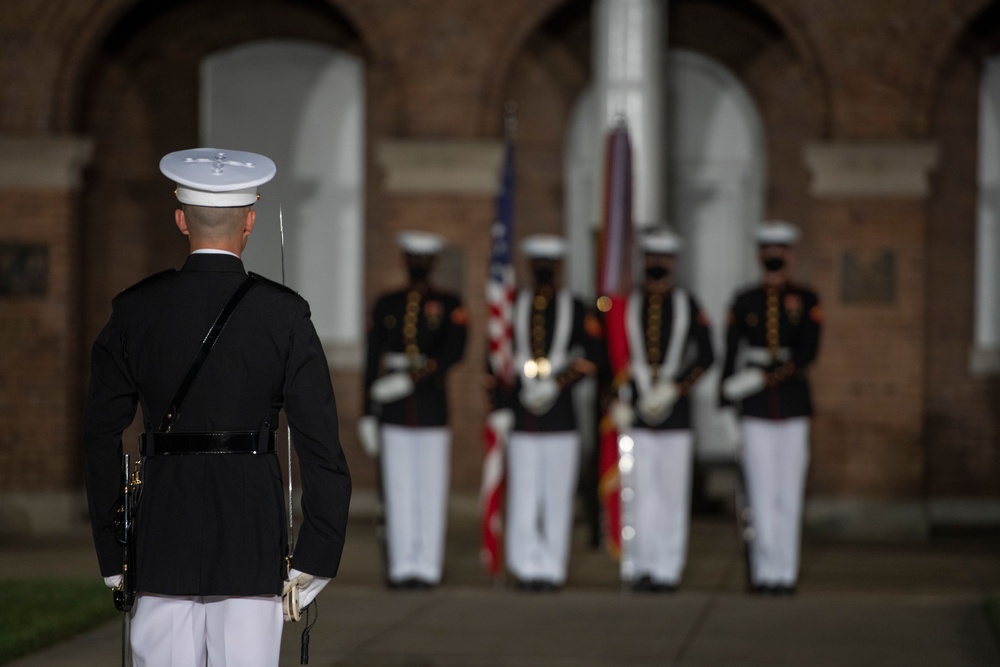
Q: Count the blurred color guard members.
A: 4